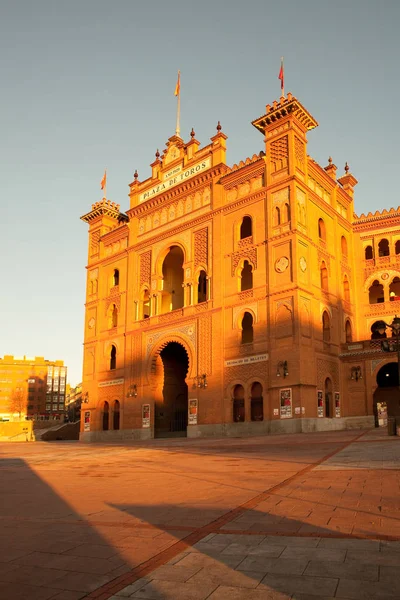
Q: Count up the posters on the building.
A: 6